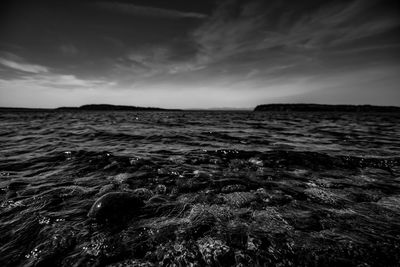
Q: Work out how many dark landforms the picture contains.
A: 2